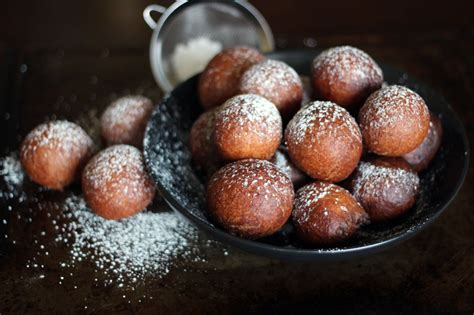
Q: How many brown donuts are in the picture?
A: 15